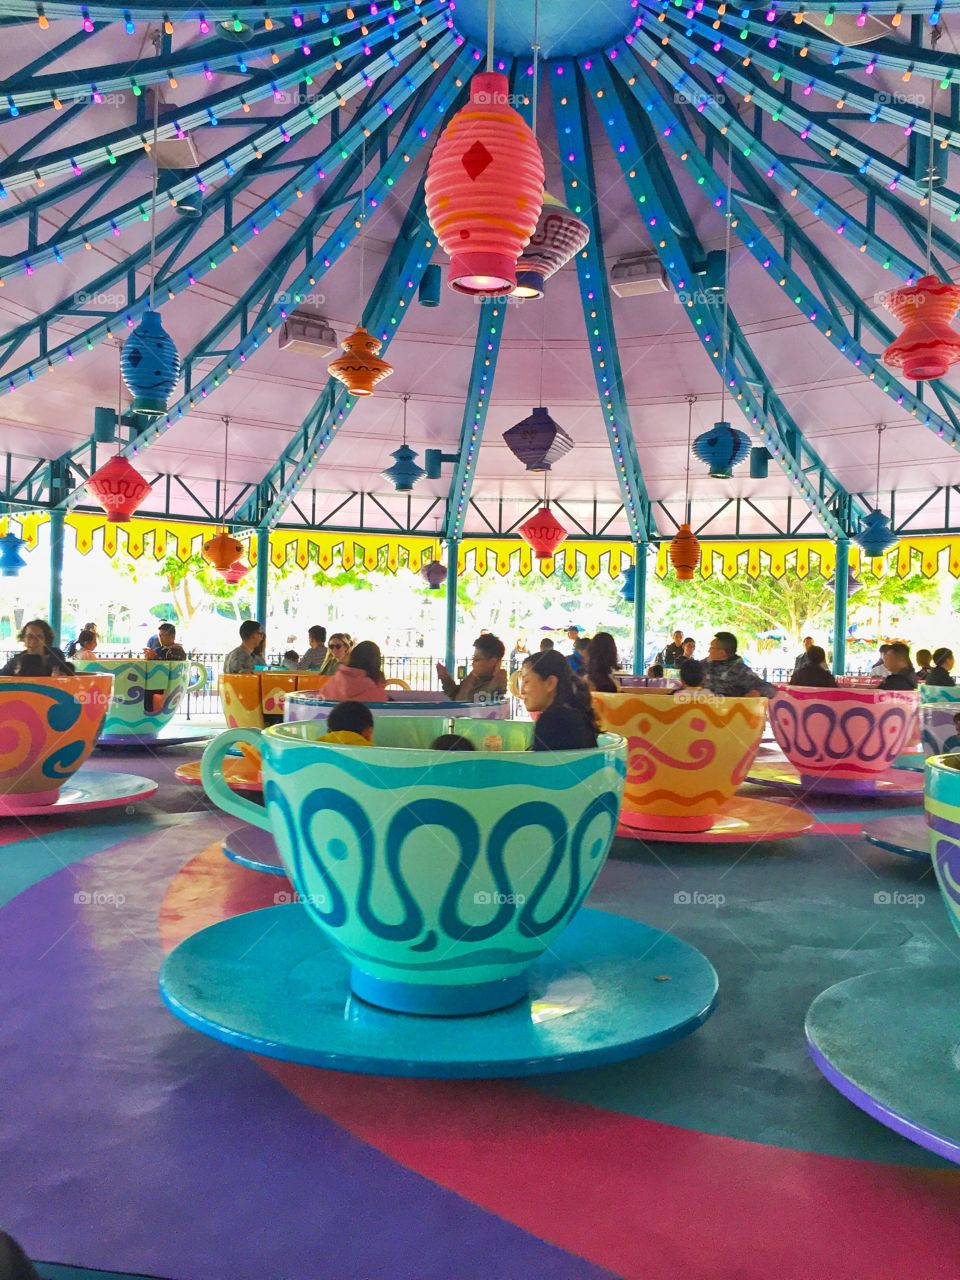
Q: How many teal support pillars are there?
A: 5